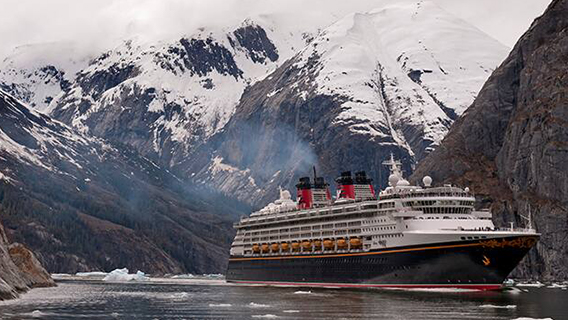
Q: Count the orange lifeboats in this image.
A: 10